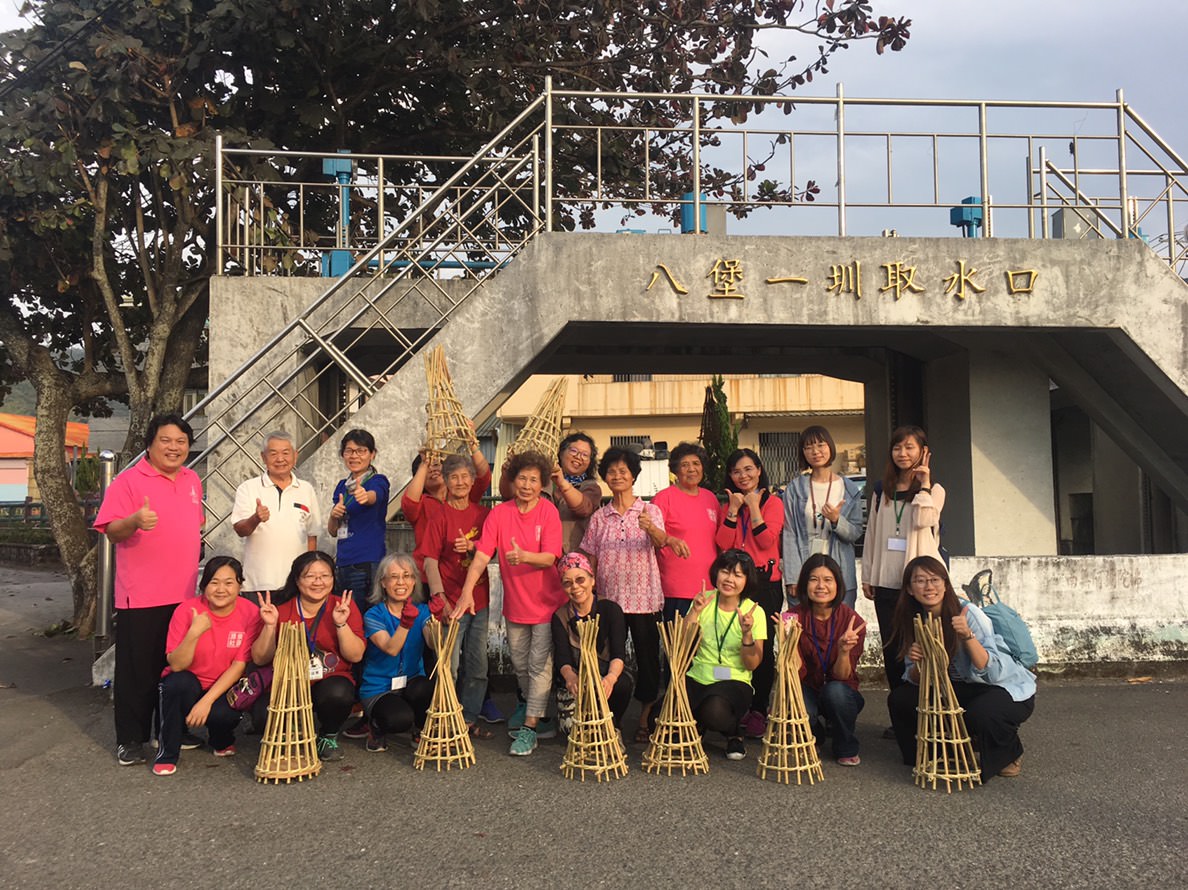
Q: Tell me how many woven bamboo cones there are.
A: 8